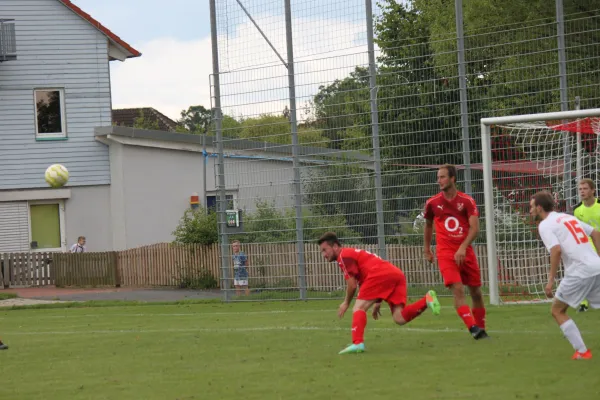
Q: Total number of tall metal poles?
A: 5